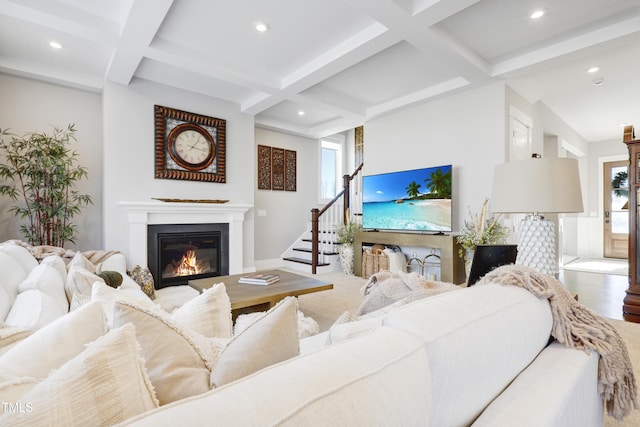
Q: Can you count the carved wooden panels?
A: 3